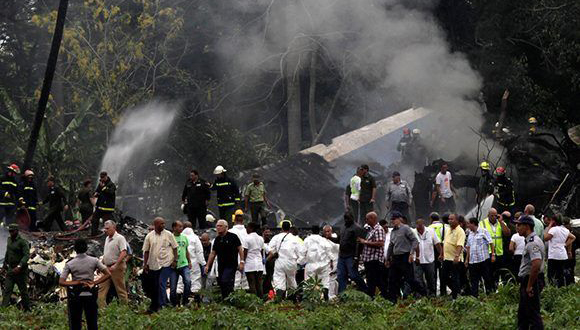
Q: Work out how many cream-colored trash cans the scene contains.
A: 0